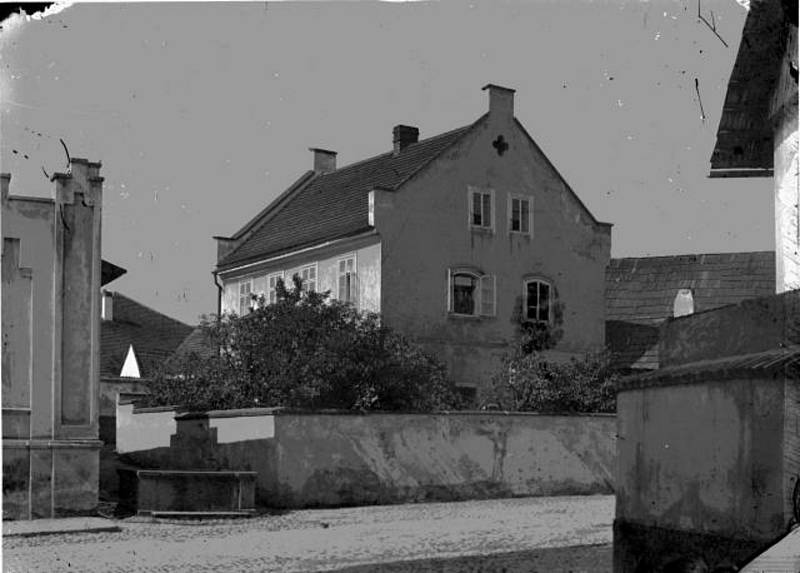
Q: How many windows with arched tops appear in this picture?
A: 2